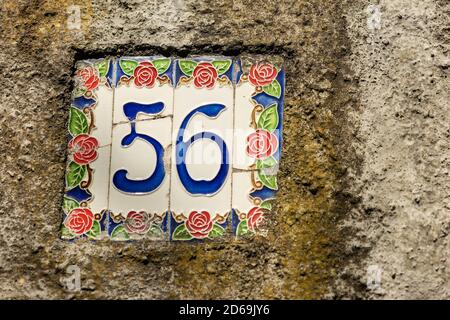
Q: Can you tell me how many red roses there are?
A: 10